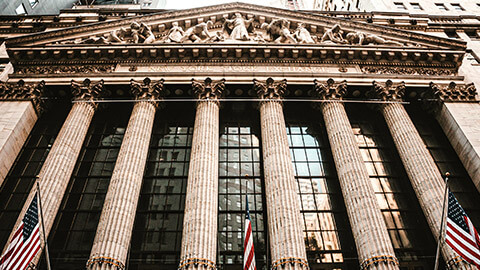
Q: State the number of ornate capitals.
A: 8